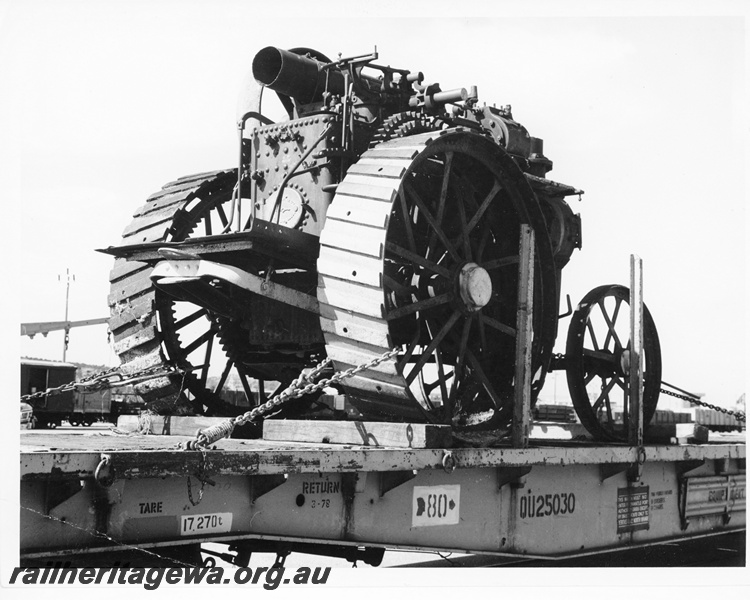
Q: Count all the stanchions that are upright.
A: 2